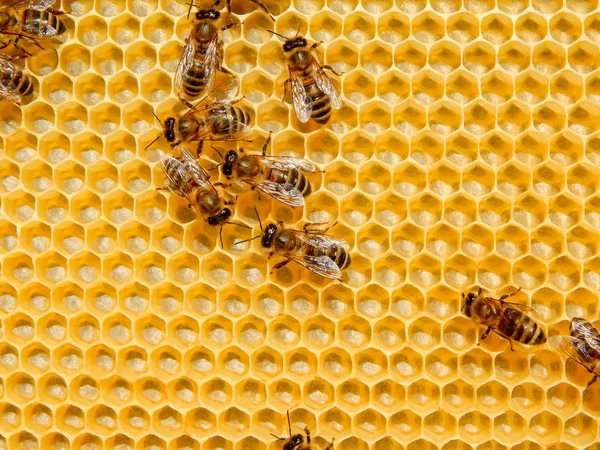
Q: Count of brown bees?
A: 11